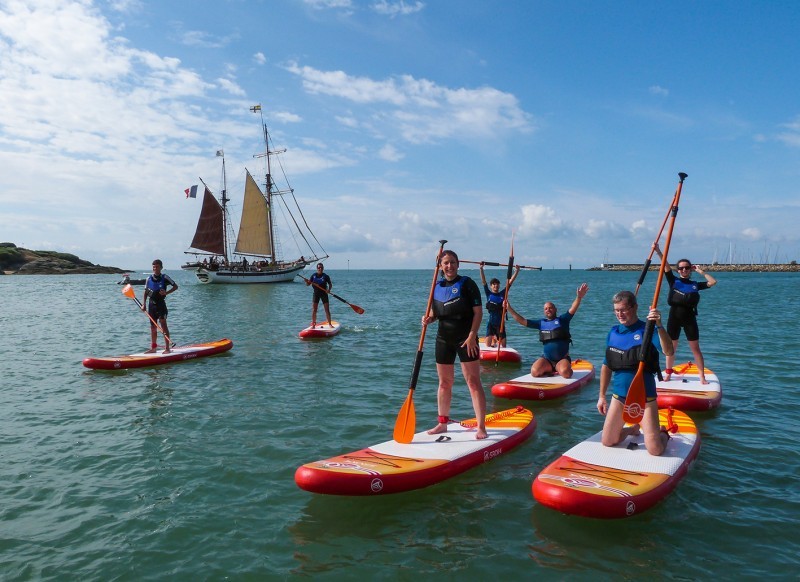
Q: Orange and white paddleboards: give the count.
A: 7